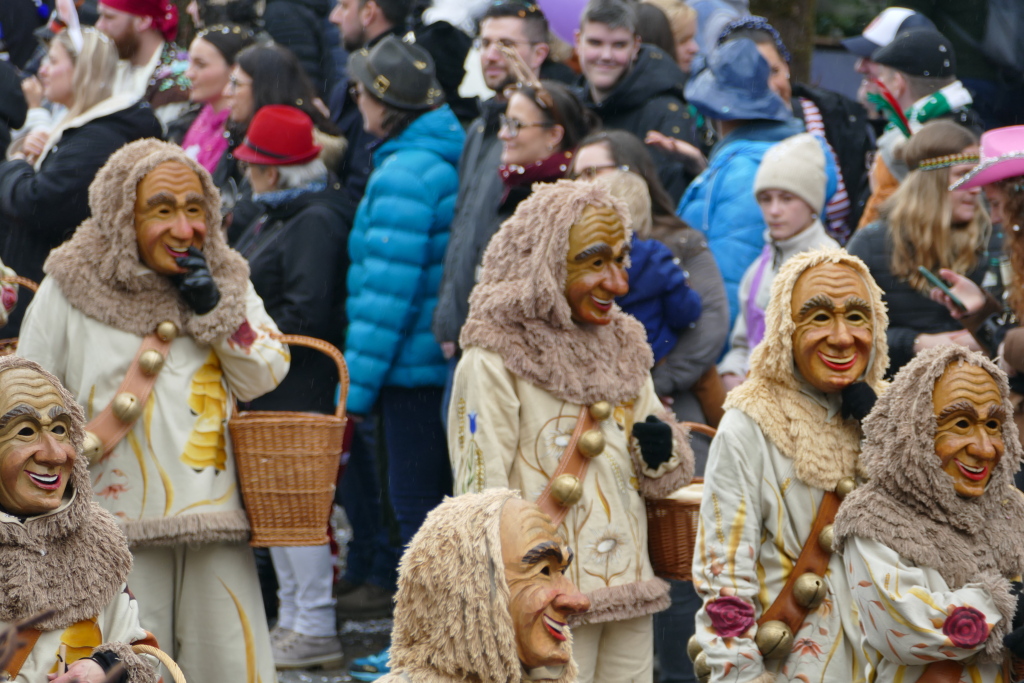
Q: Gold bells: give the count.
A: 13